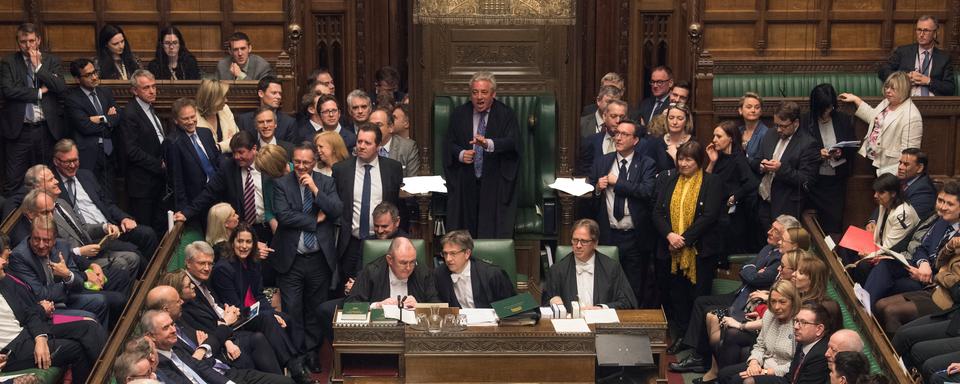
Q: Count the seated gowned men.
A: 3